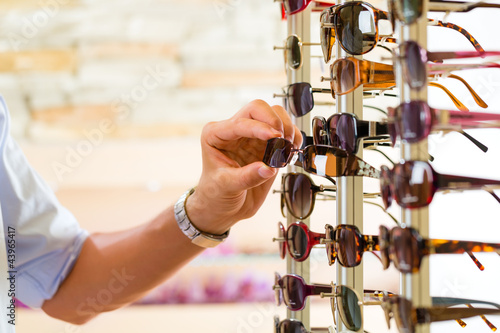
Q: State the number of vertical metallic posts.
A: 3